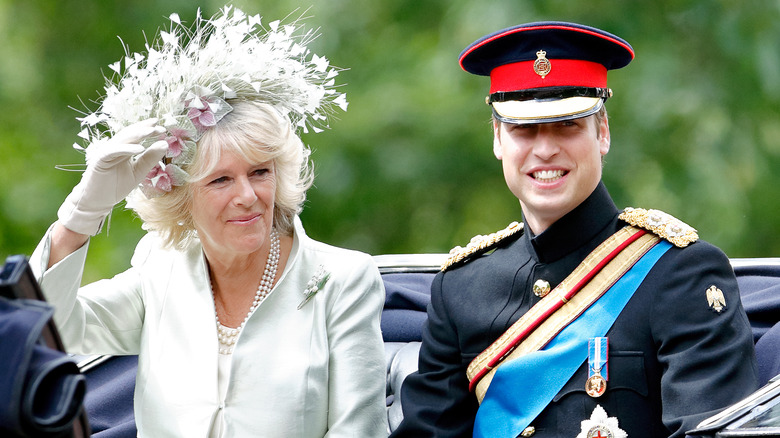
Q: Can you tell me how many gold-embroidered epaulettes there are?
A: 2